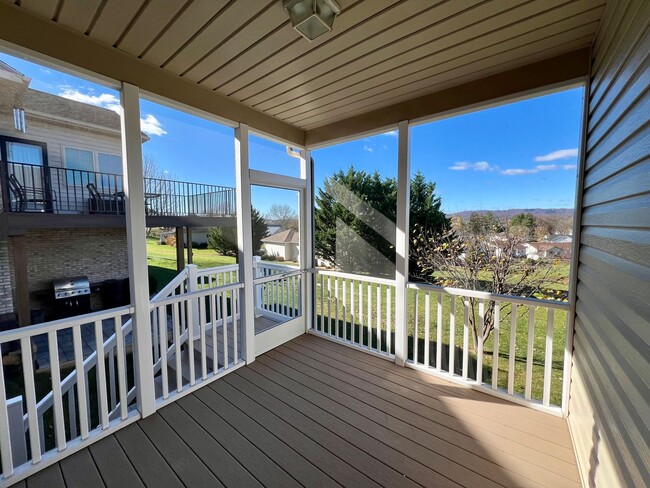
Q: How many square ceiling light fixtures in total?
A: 1